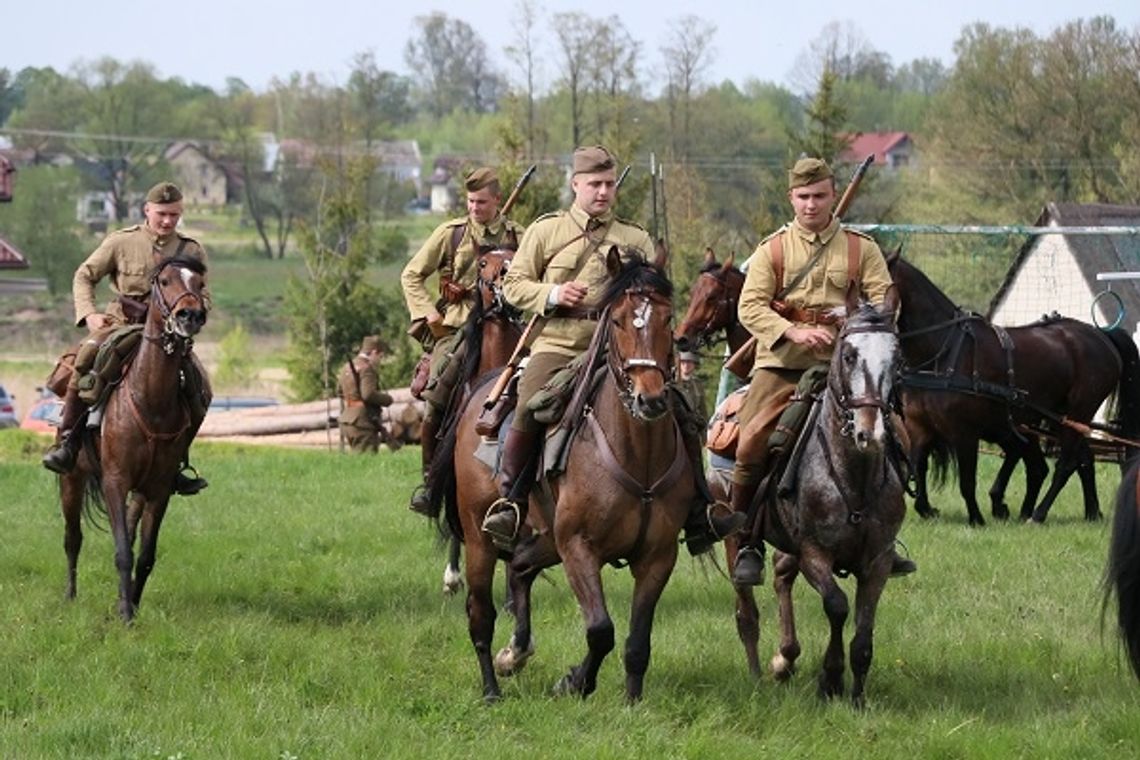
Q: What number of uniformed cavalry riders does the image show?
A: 4